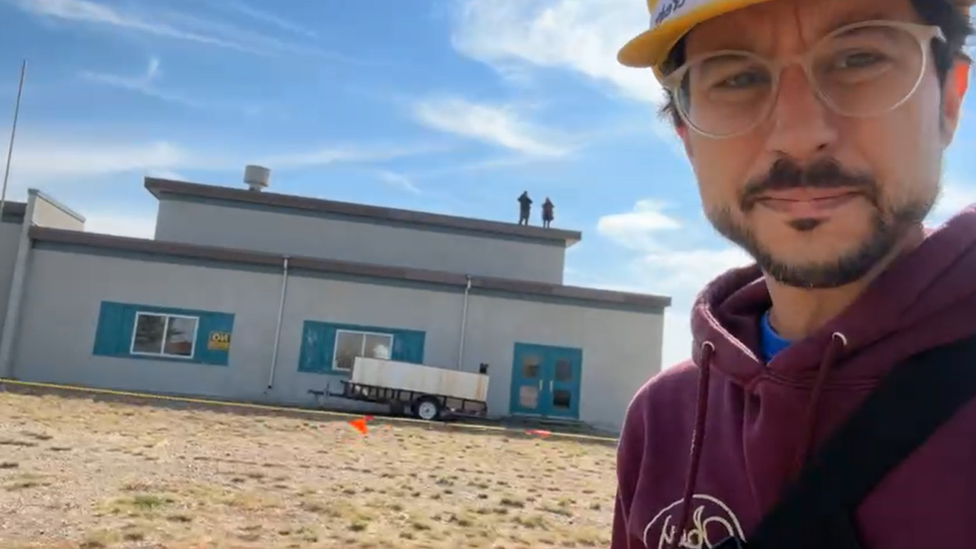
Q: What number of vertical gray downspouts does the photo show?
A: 2